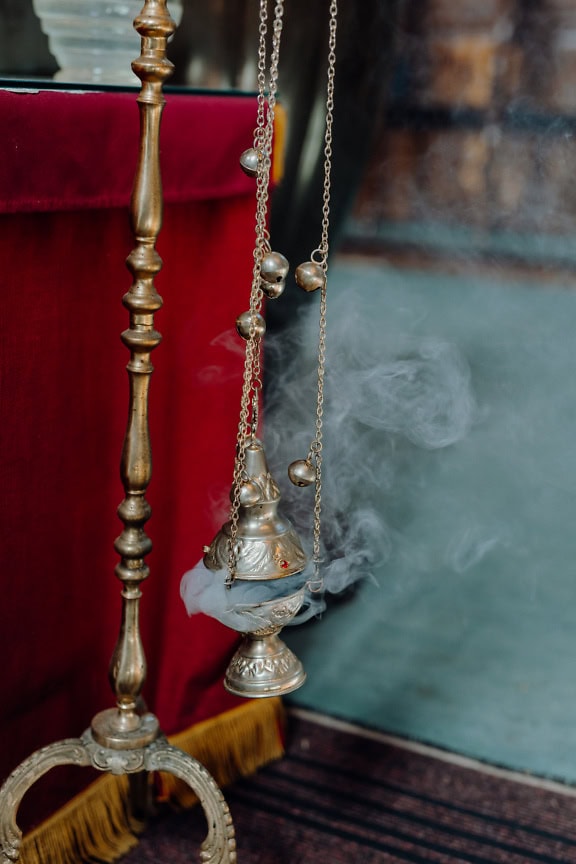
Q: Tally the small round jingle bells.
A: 7